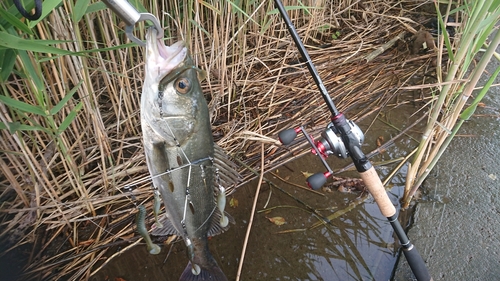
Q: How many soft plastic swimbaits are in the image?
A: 4